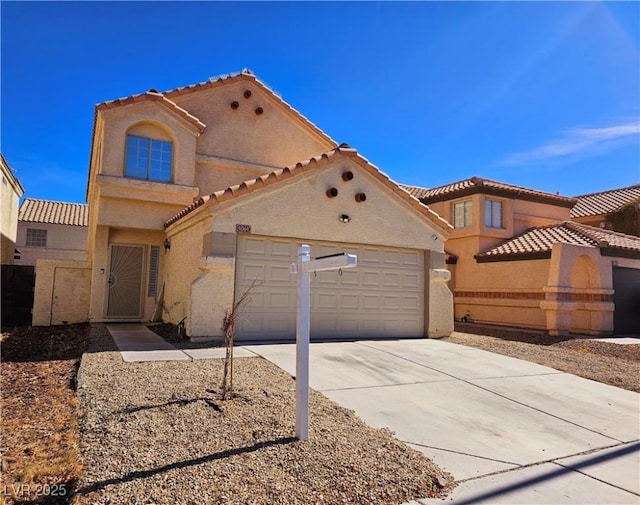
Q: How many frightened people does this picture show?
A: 0